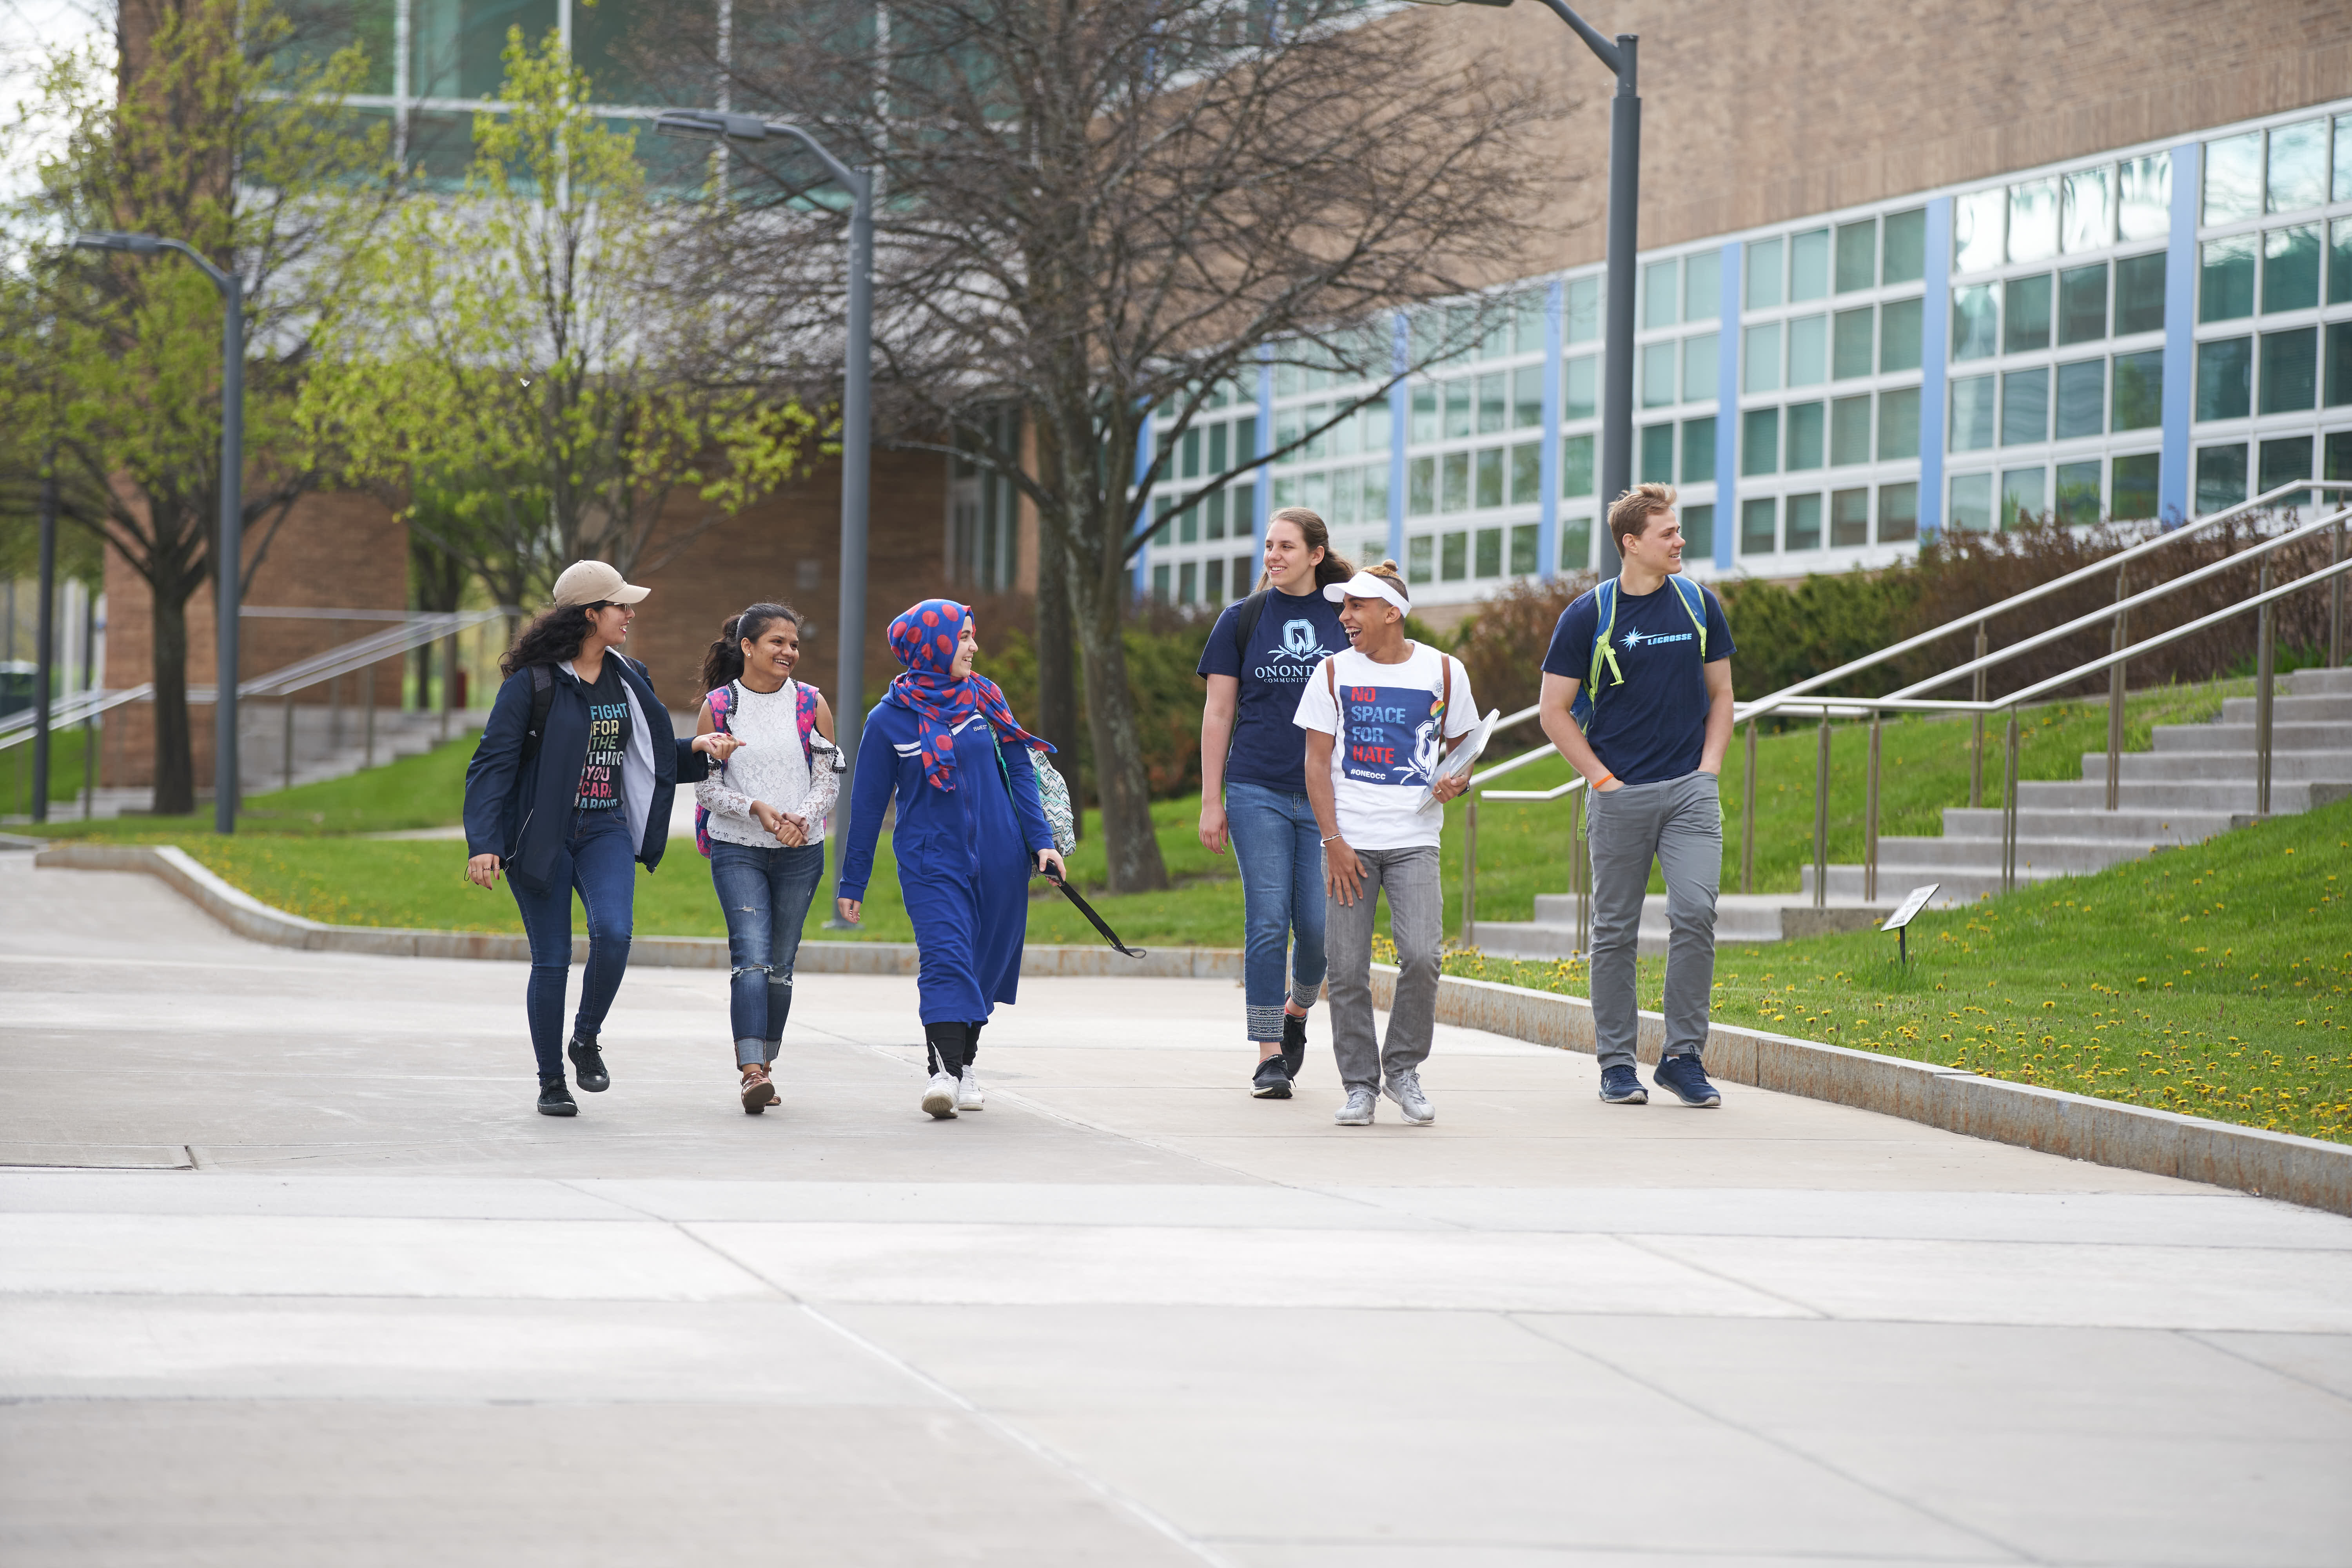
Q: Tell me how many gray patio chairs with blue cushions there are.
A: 0